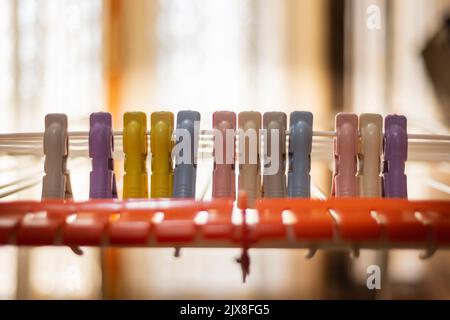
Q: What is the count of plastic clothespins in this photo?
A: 12